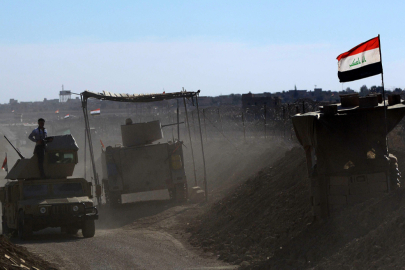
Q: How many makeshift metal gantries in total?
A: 1